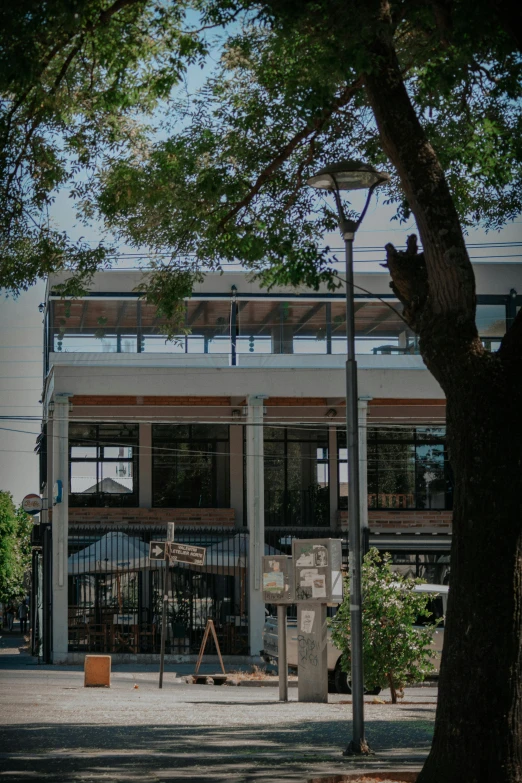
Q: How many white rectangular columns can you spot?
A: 3